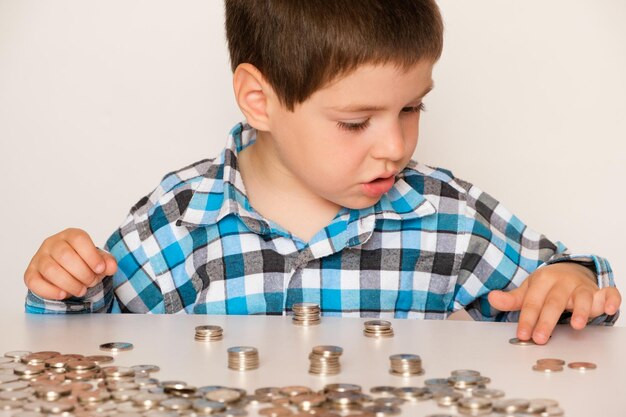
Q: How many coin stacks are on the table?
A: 6